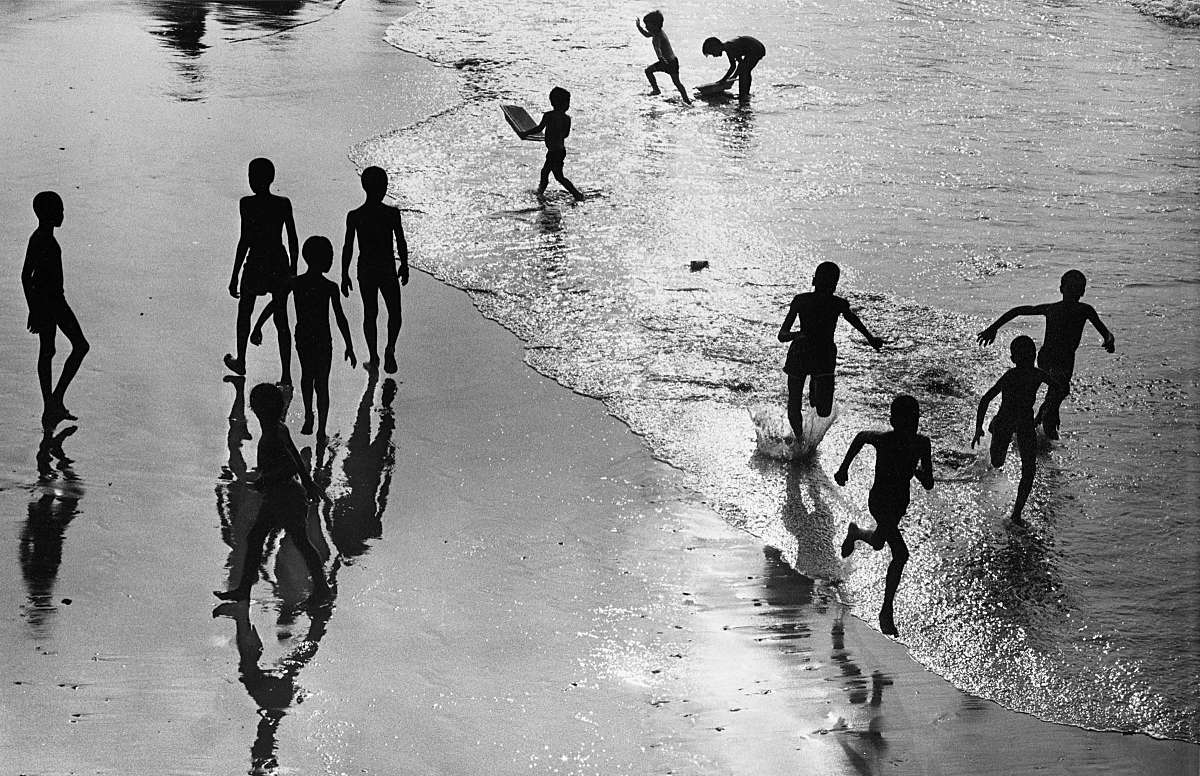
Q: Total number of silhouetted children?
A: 12